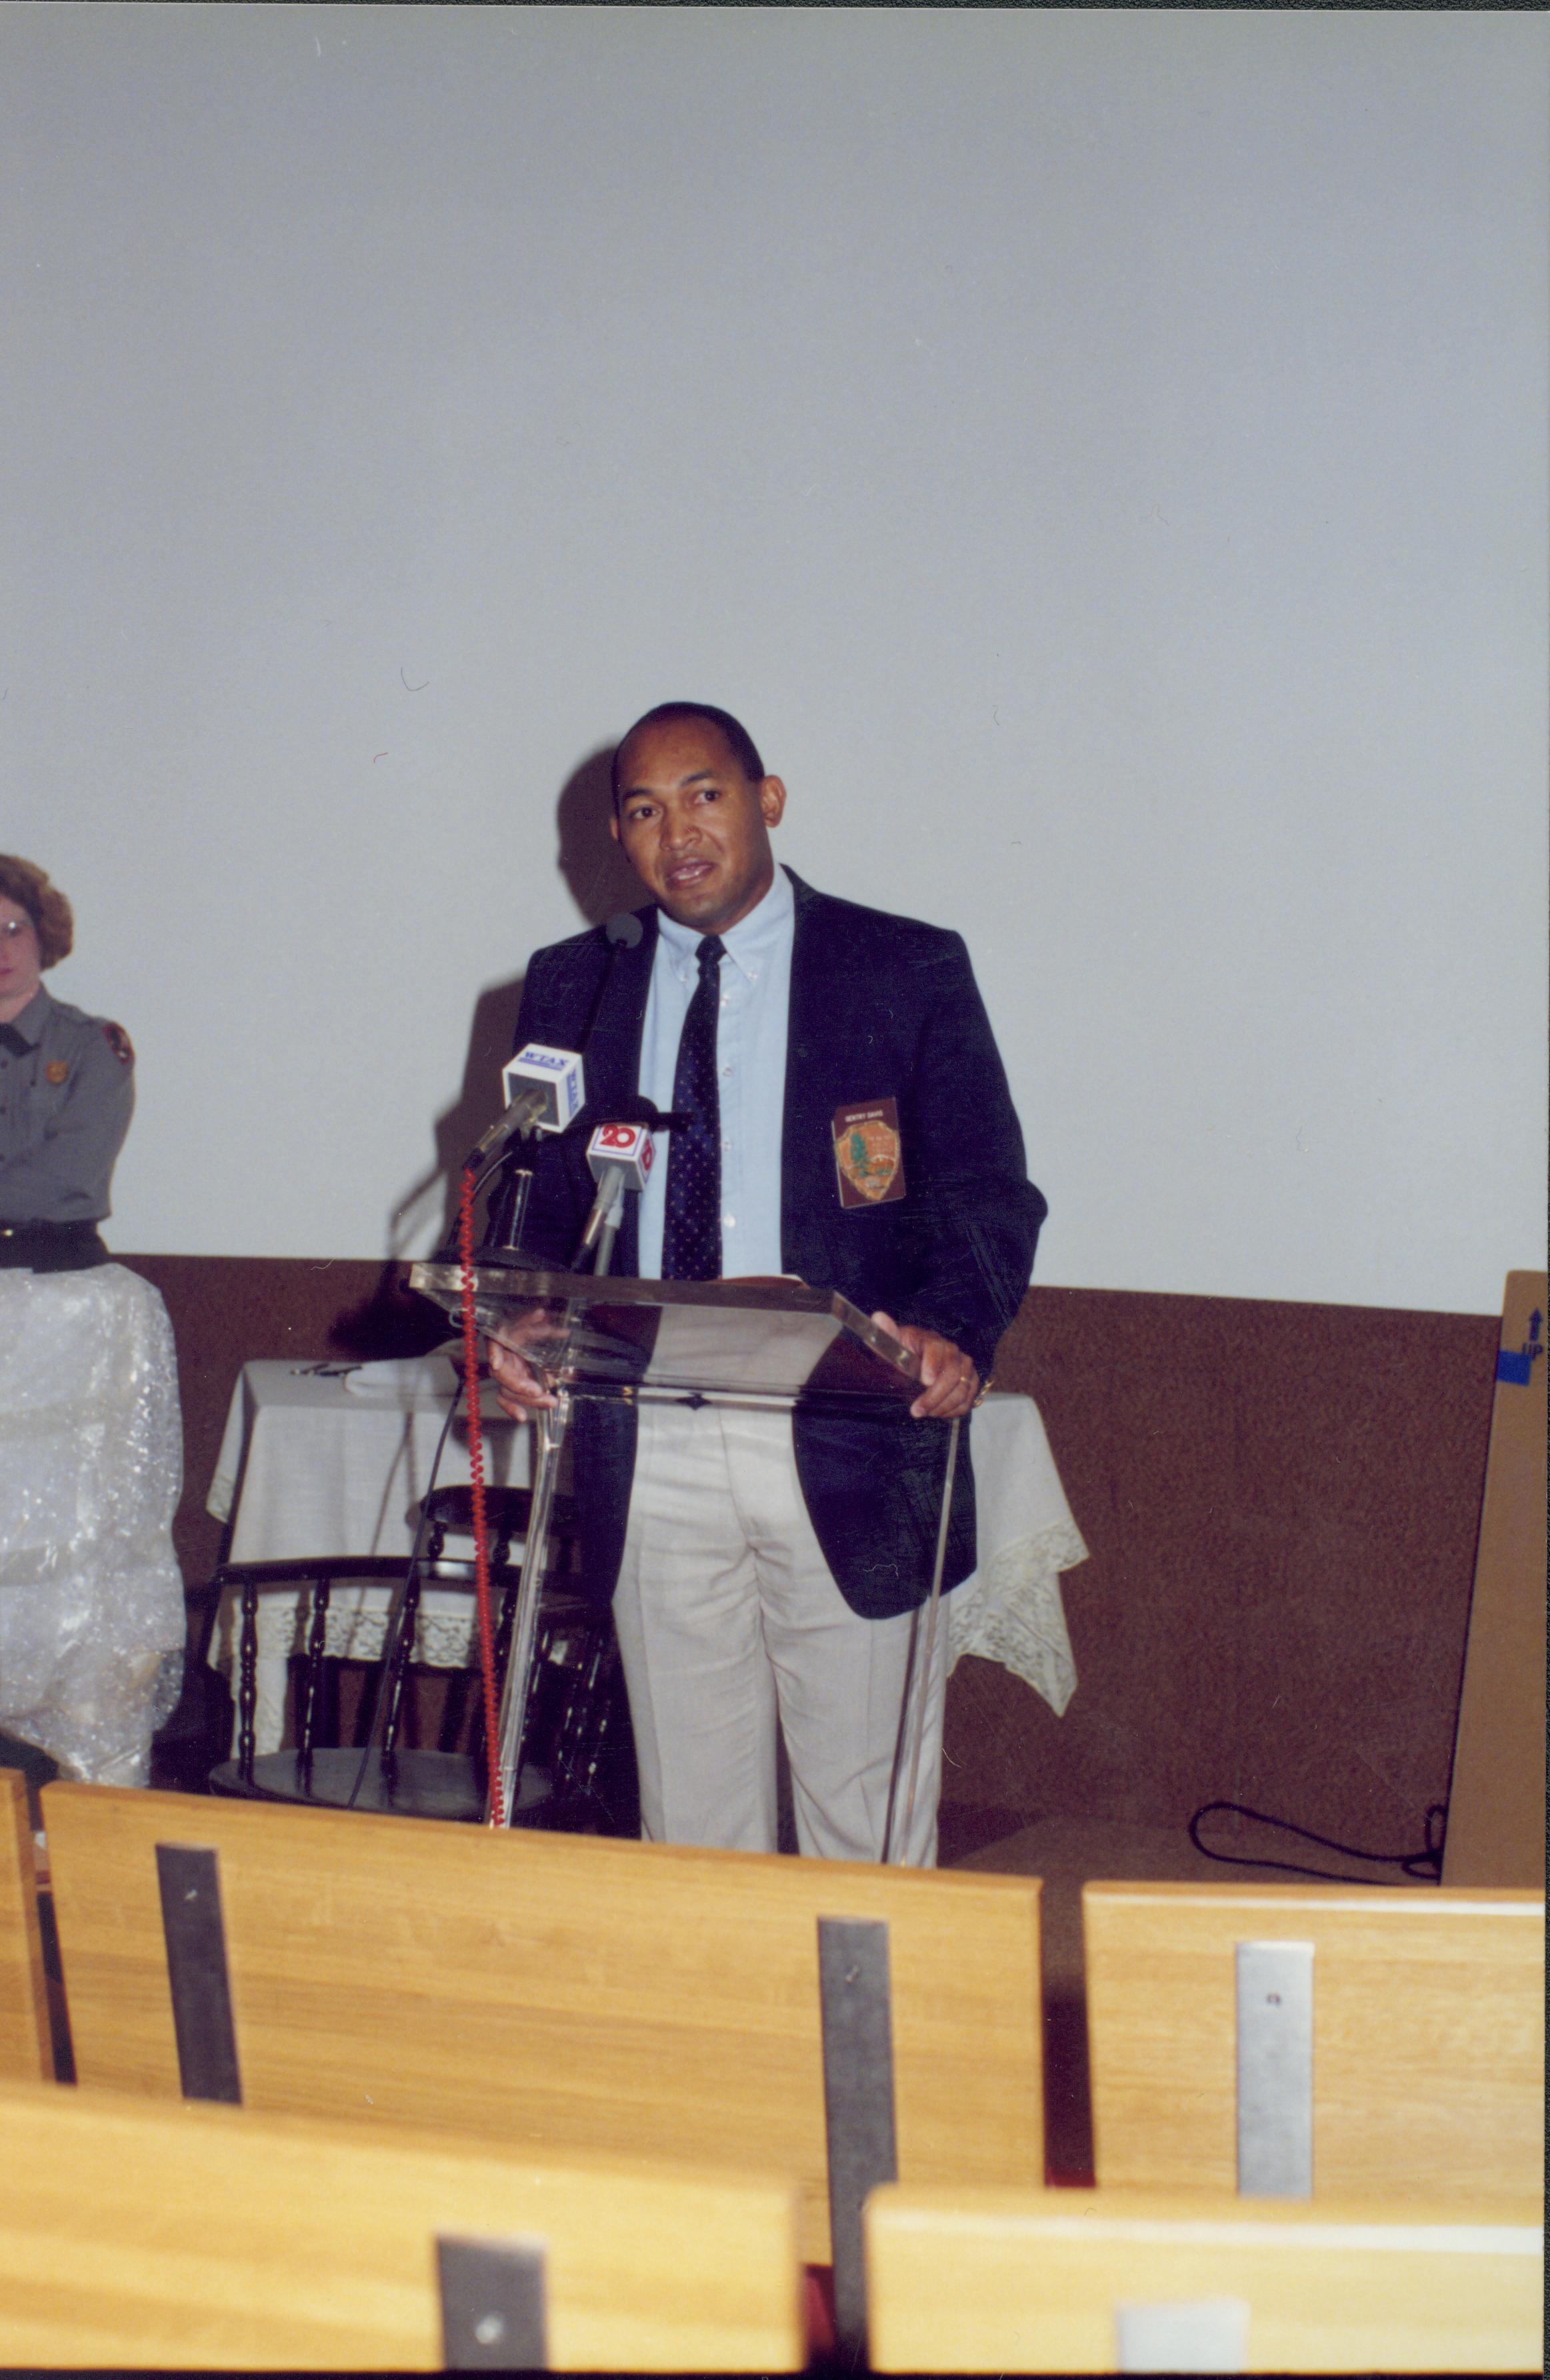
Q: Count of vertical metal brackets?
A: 5